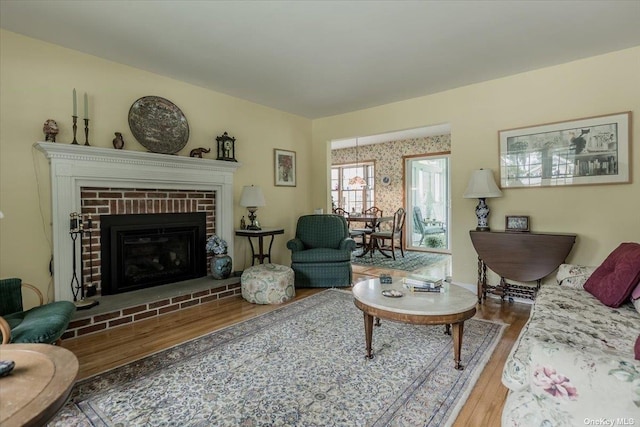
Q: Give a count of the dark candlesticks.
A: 2